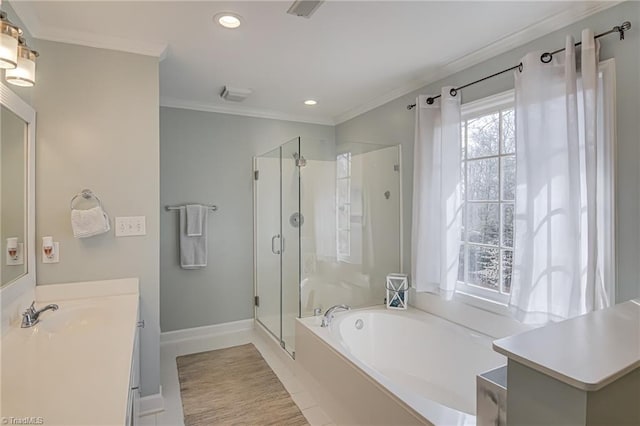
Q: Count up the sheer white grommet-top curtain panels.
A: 2